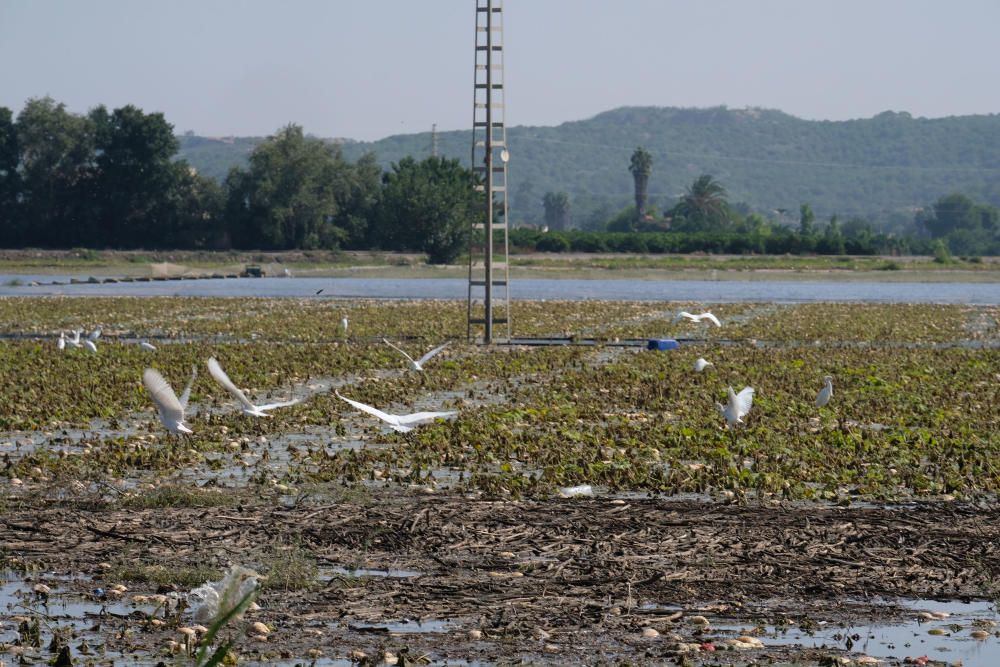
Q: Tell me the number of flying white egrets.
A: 6